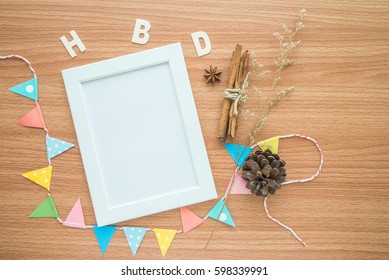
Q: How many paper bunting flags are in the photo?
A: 14